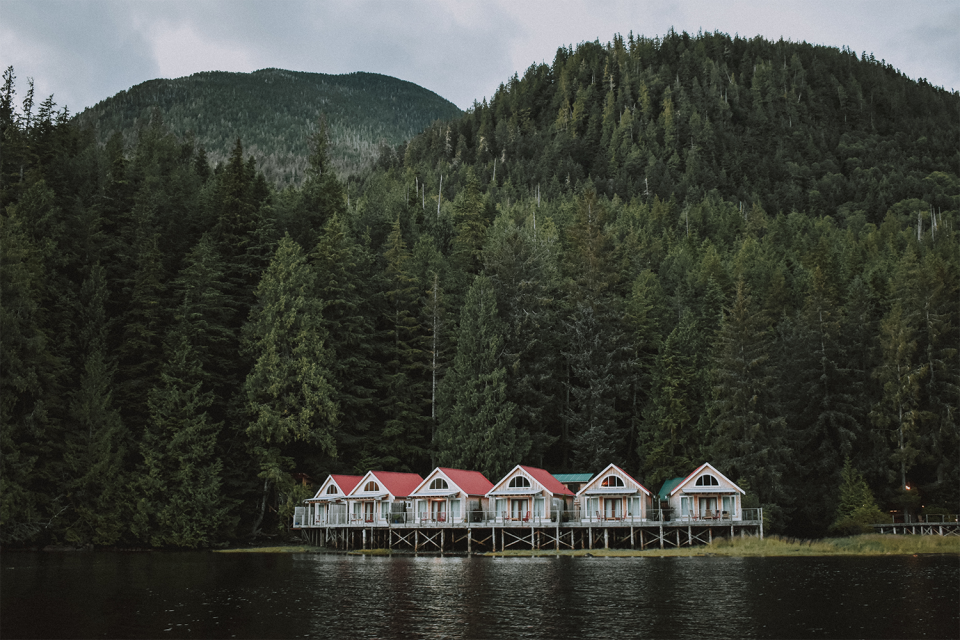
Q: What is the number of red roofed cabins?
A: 6